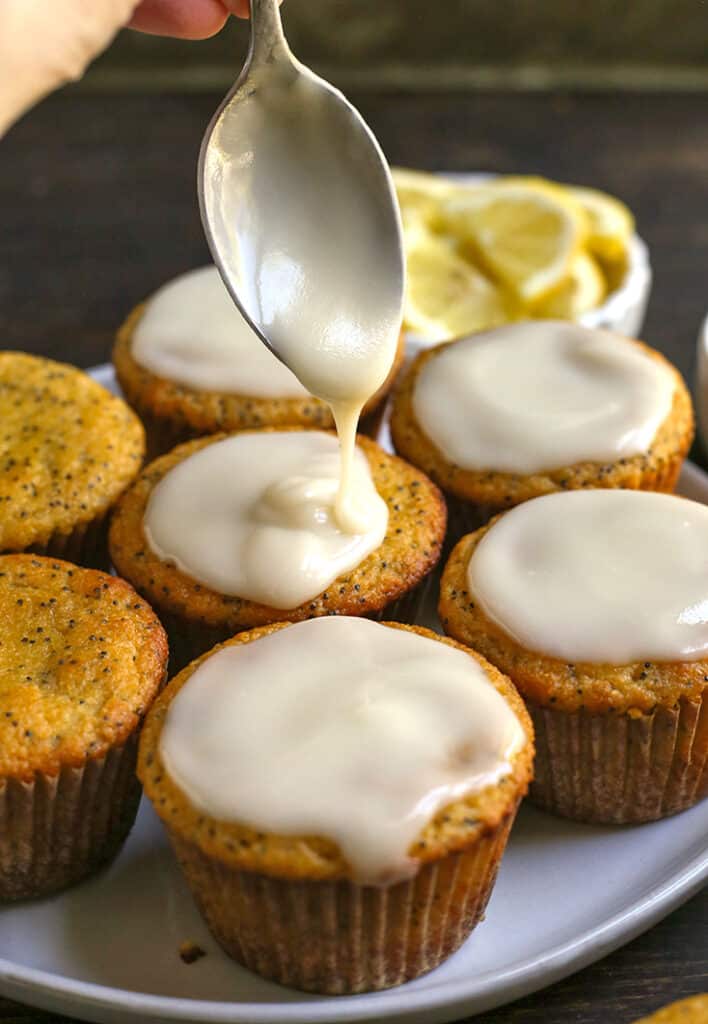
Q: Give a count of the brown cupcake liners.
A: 7